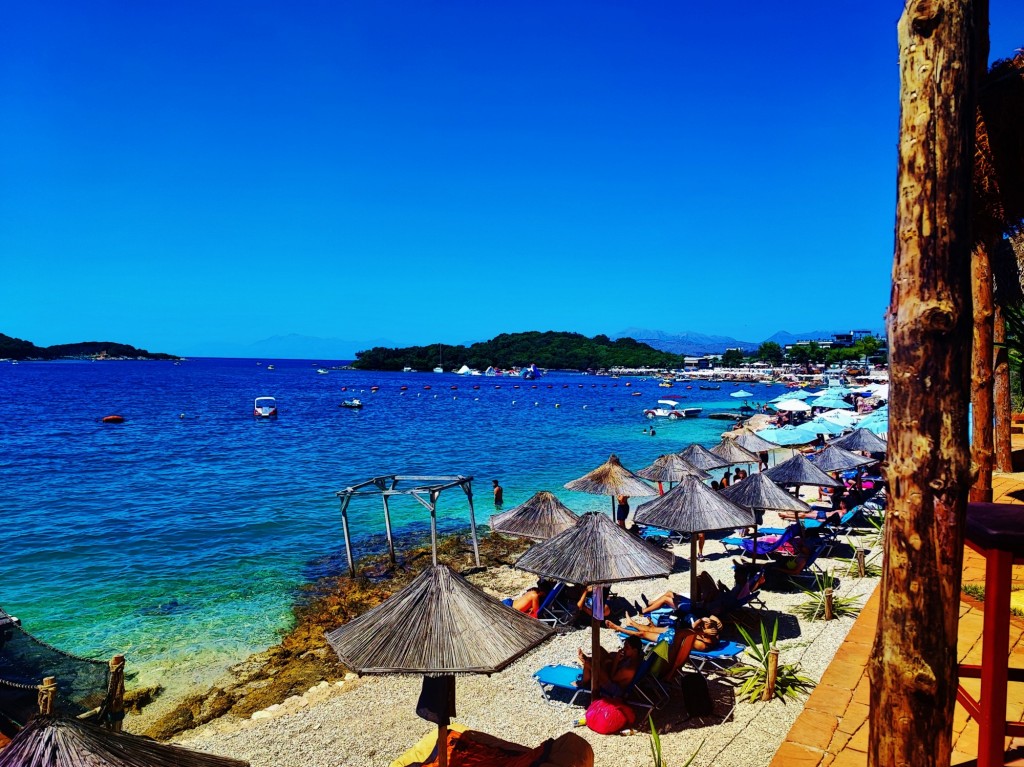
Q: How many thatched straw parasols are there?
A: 14